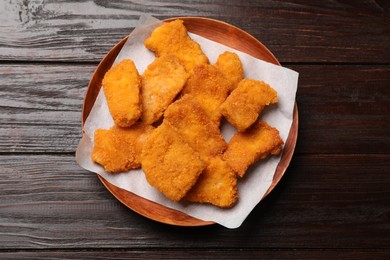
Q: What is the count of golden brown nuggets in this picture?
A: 11